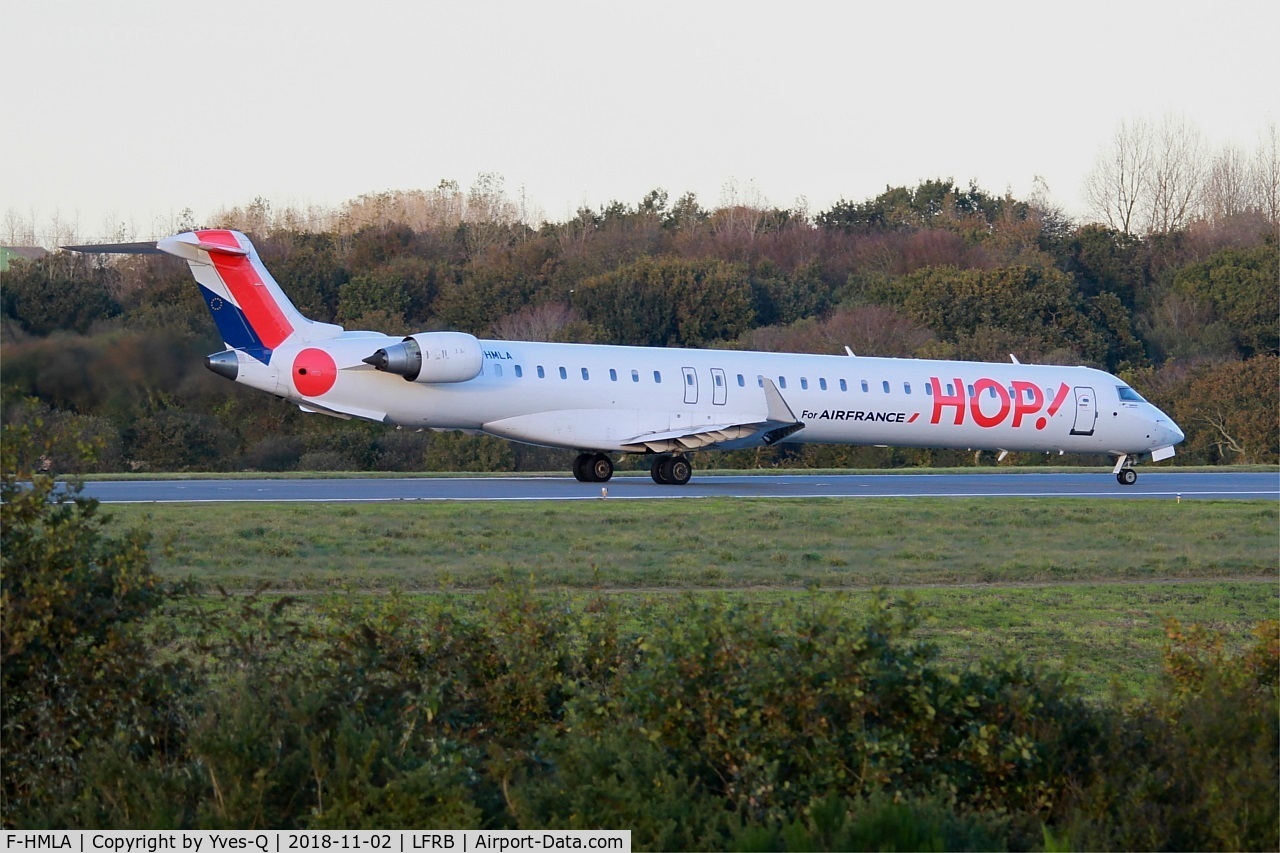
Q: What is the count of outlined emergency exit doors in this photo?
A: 2